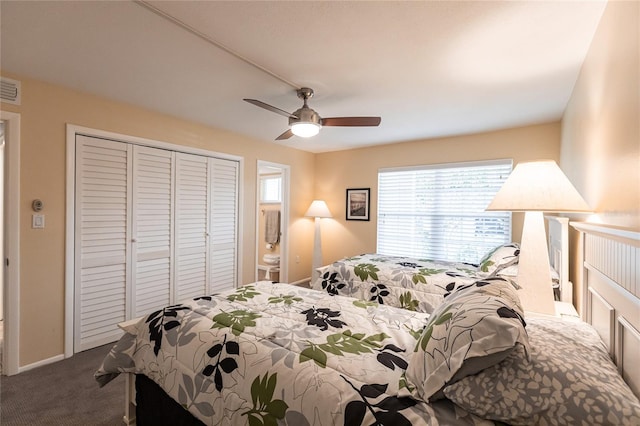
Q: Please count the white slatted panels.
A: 4